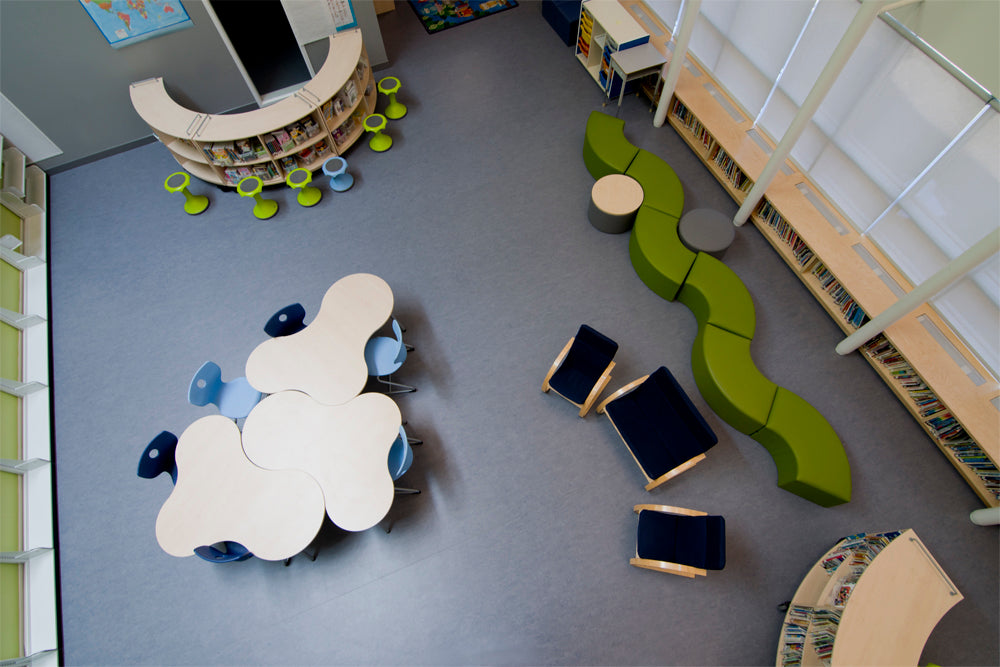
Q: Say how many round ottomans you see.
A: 2